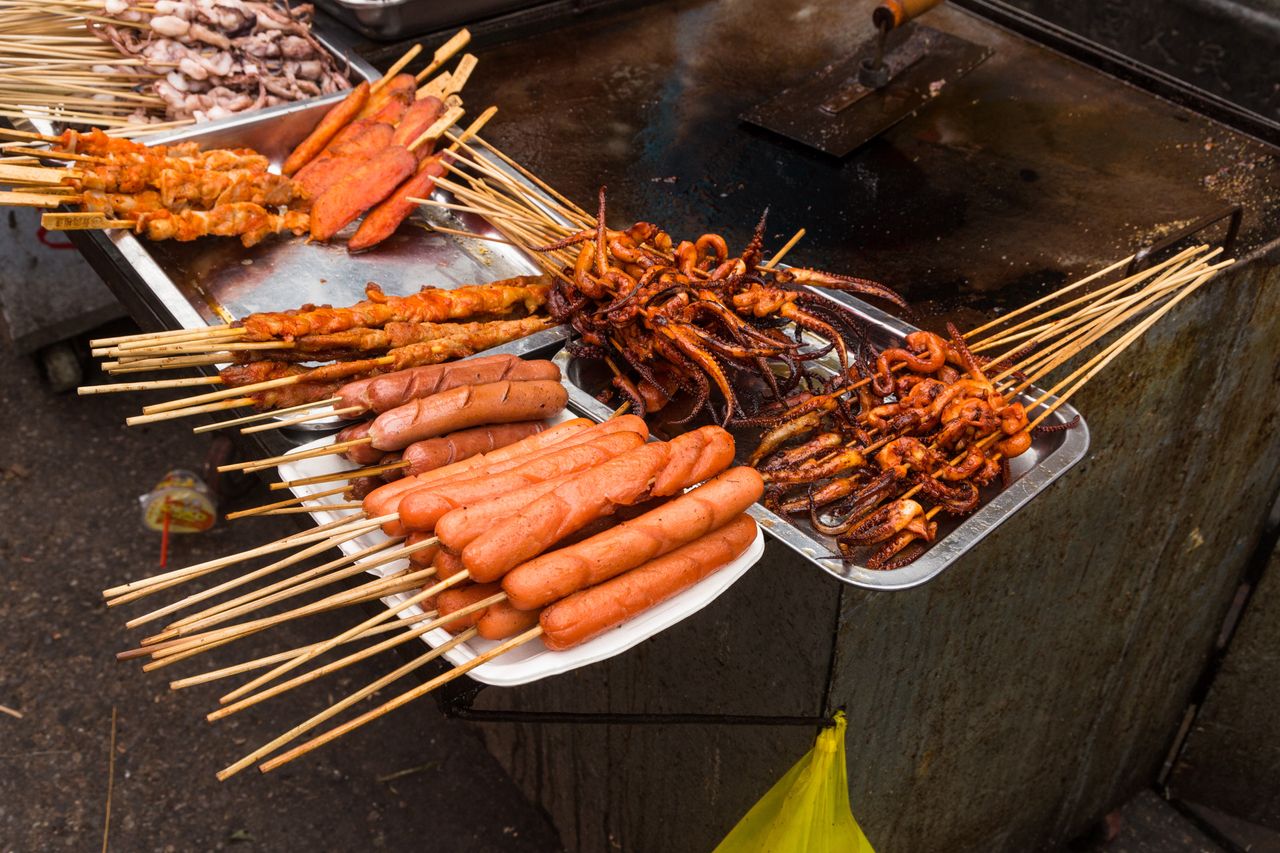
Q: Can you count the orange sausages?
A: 12